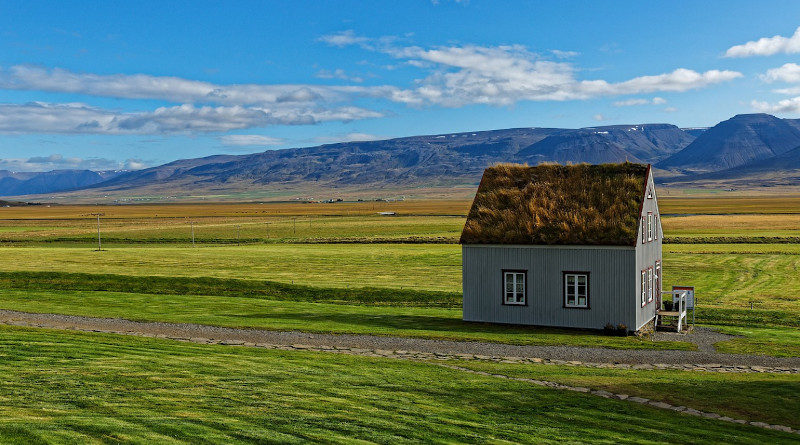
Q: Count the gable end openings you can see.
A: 7